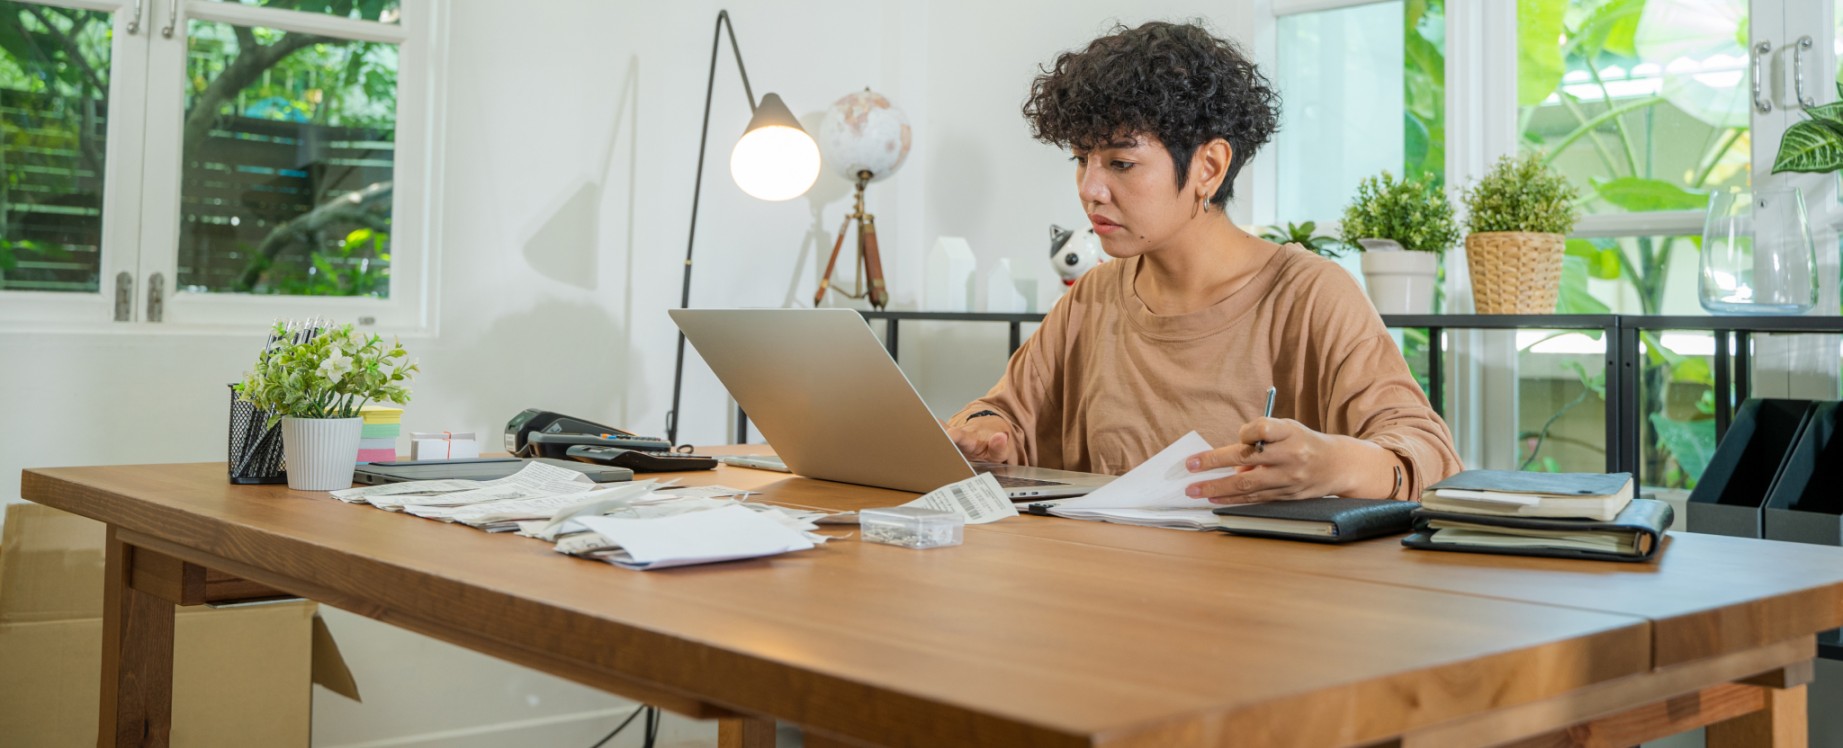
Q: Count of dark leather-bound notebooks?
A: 3